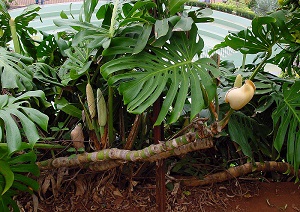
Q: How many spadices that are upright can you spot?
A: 3